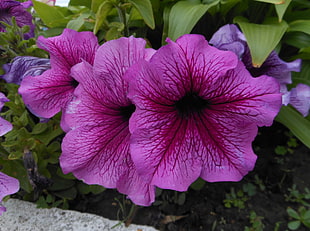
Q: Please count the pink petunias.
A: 3